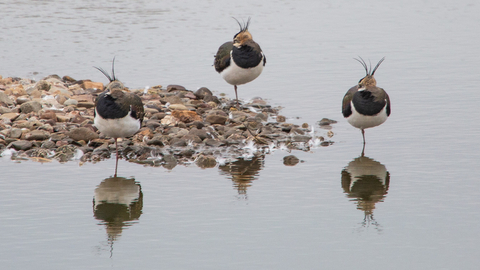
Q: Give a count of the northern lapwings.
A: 3